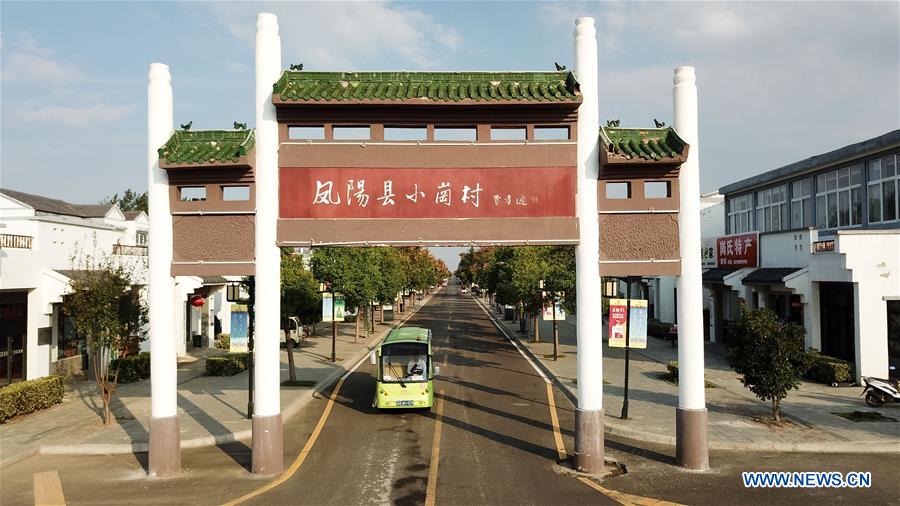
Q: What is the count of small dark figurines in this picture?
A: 6